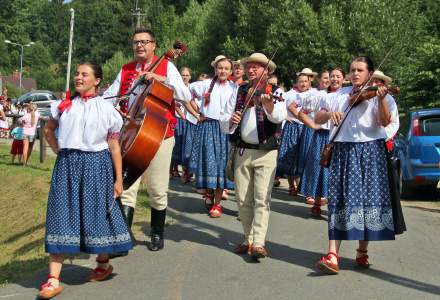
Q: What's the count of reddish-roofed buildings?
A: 1